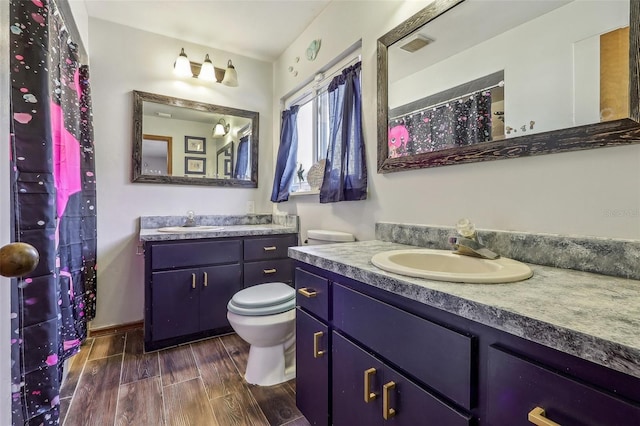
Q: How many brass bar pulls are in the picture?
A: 9